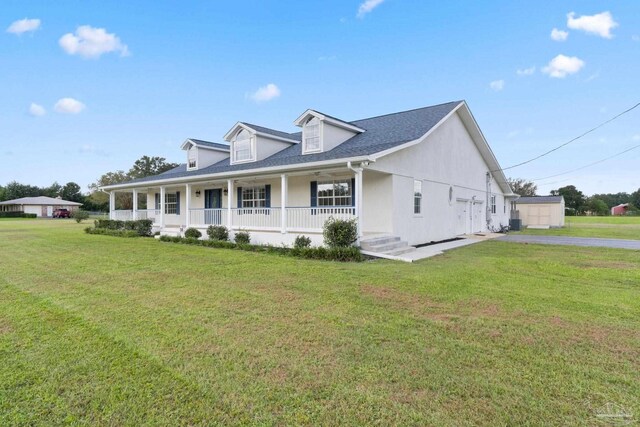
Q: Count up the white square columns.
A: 7